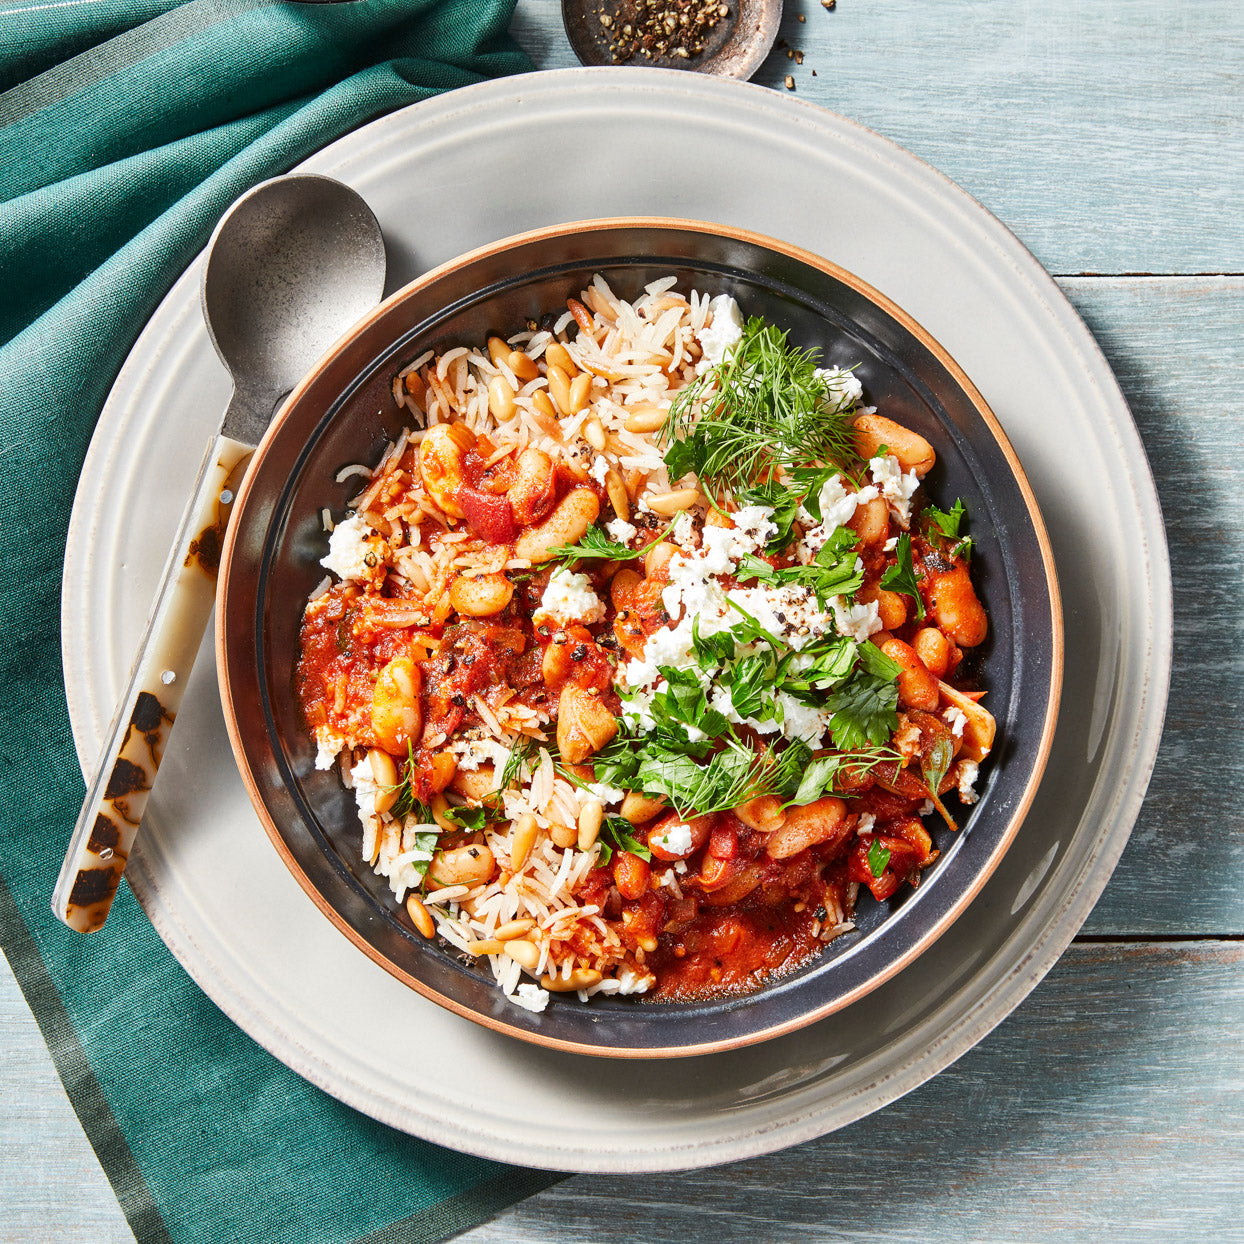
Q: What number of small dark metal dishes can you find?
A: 1